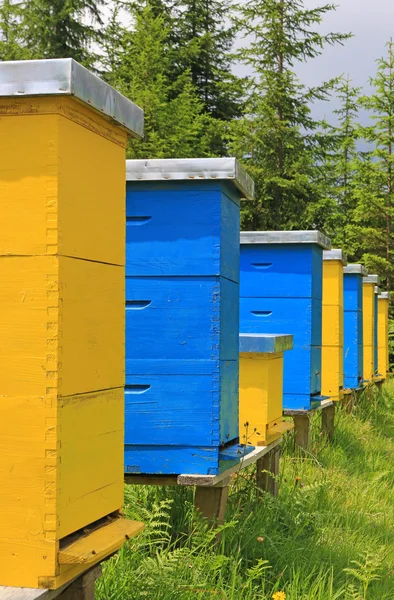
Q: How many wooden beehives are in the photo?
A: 9